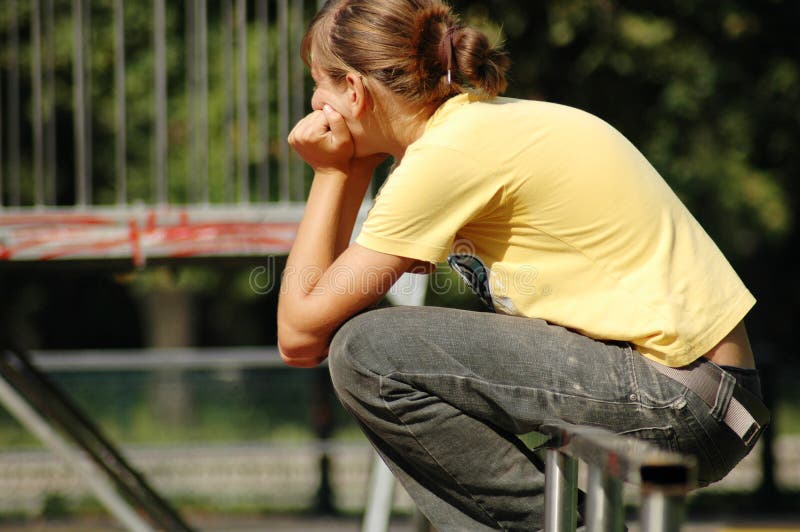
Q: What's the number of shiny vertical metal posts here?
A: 3